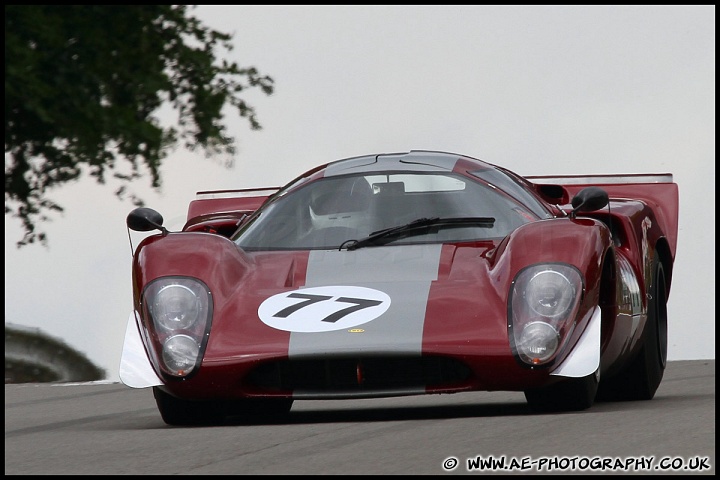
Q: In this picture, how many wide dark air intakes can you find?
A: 1